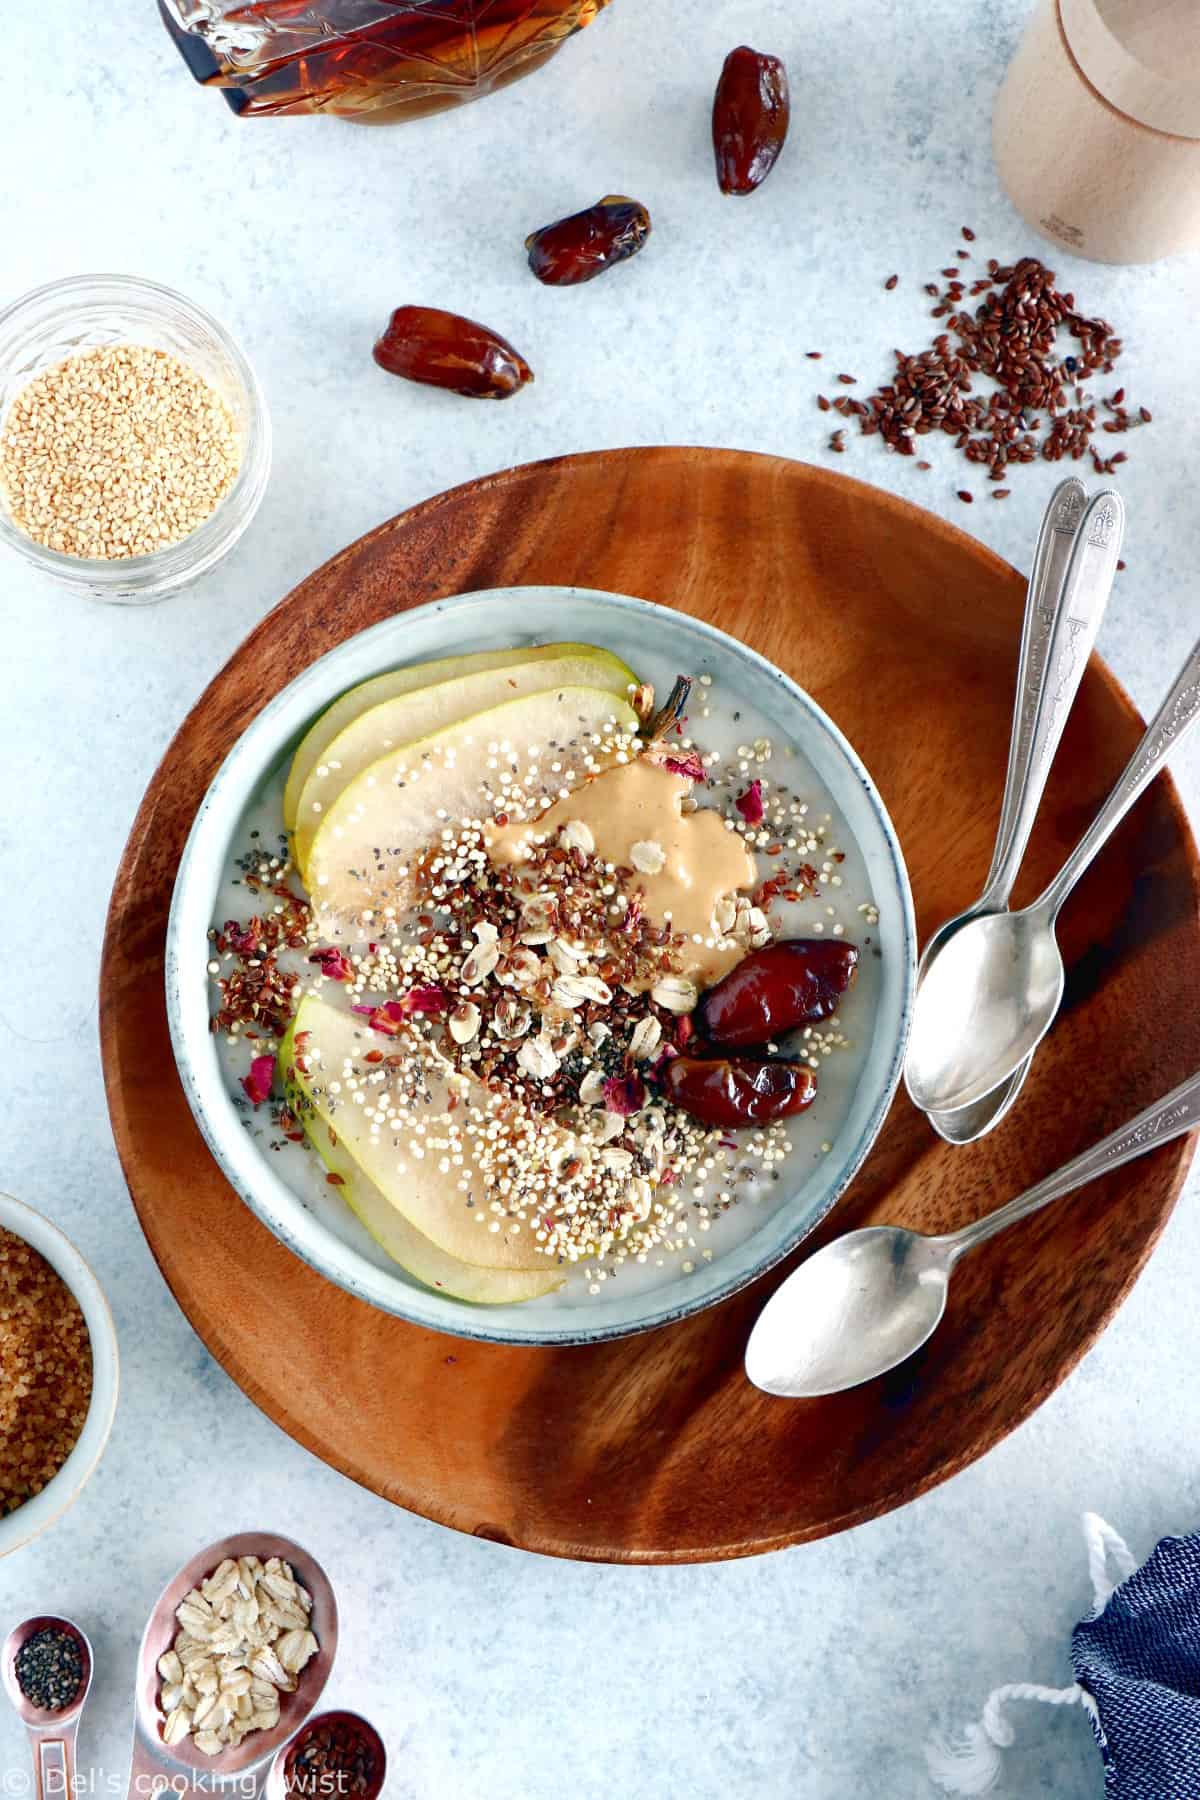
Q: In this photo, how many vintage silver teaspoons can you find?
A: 4